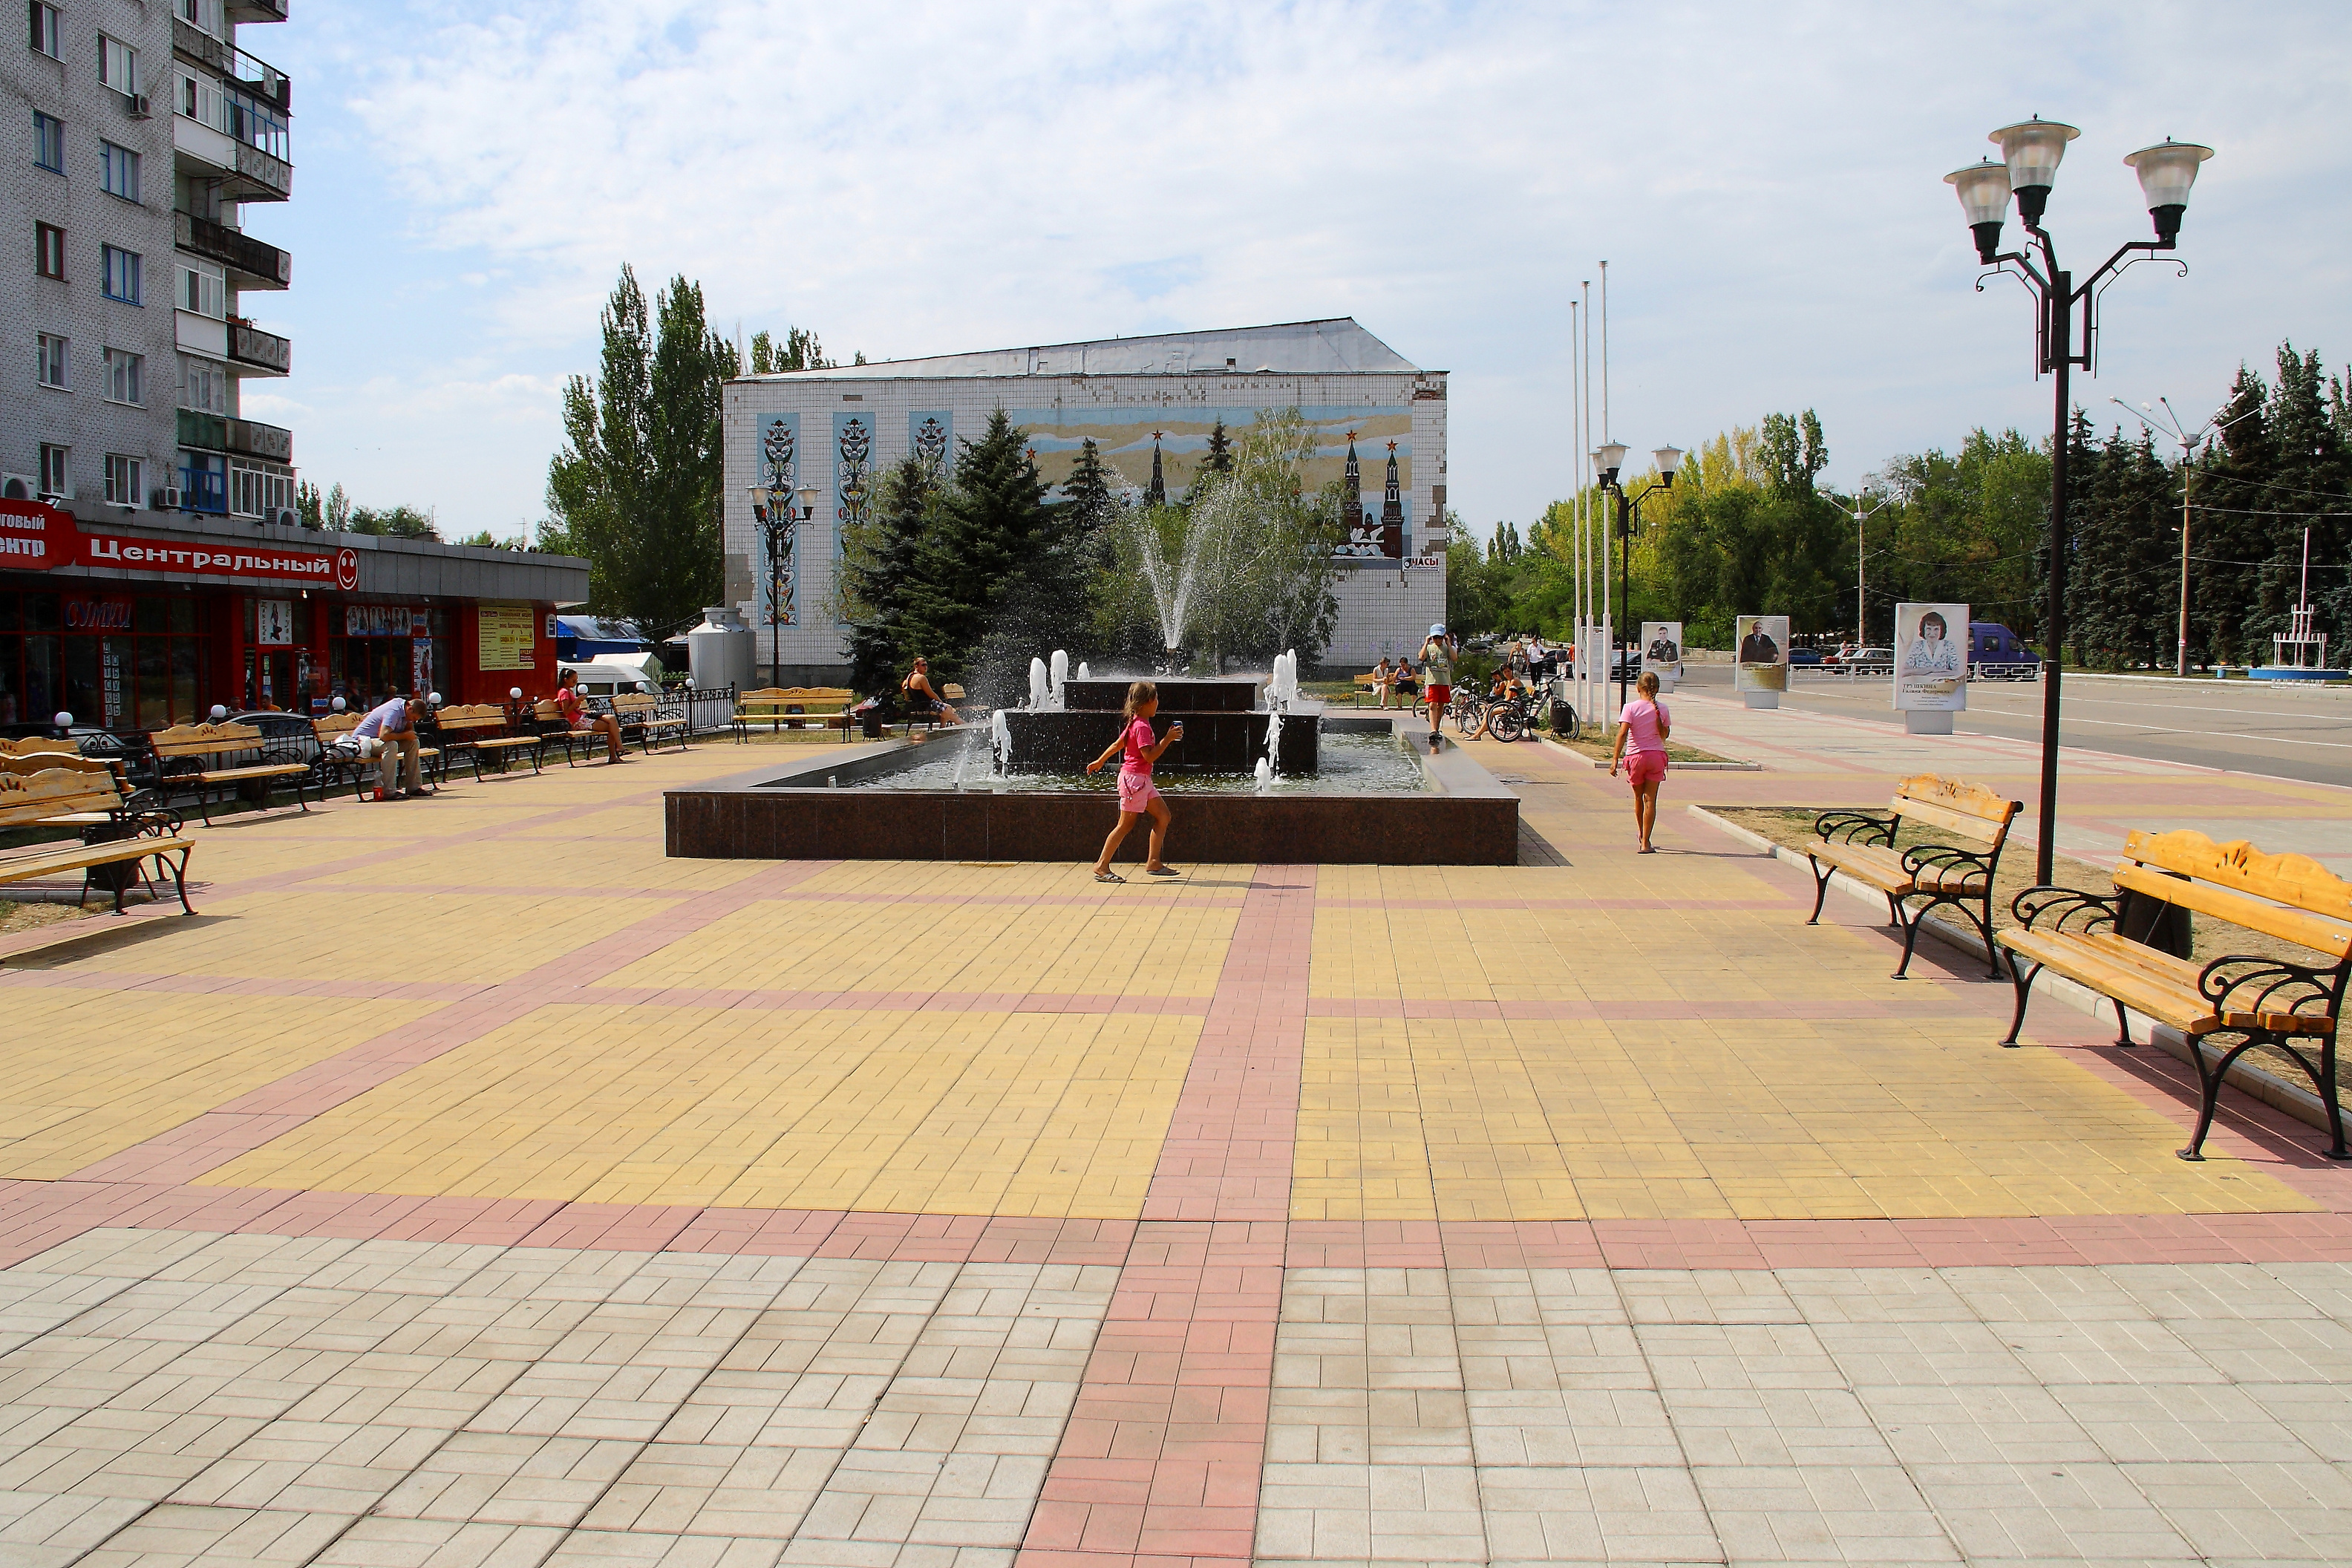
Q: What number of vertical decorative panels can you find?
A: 3